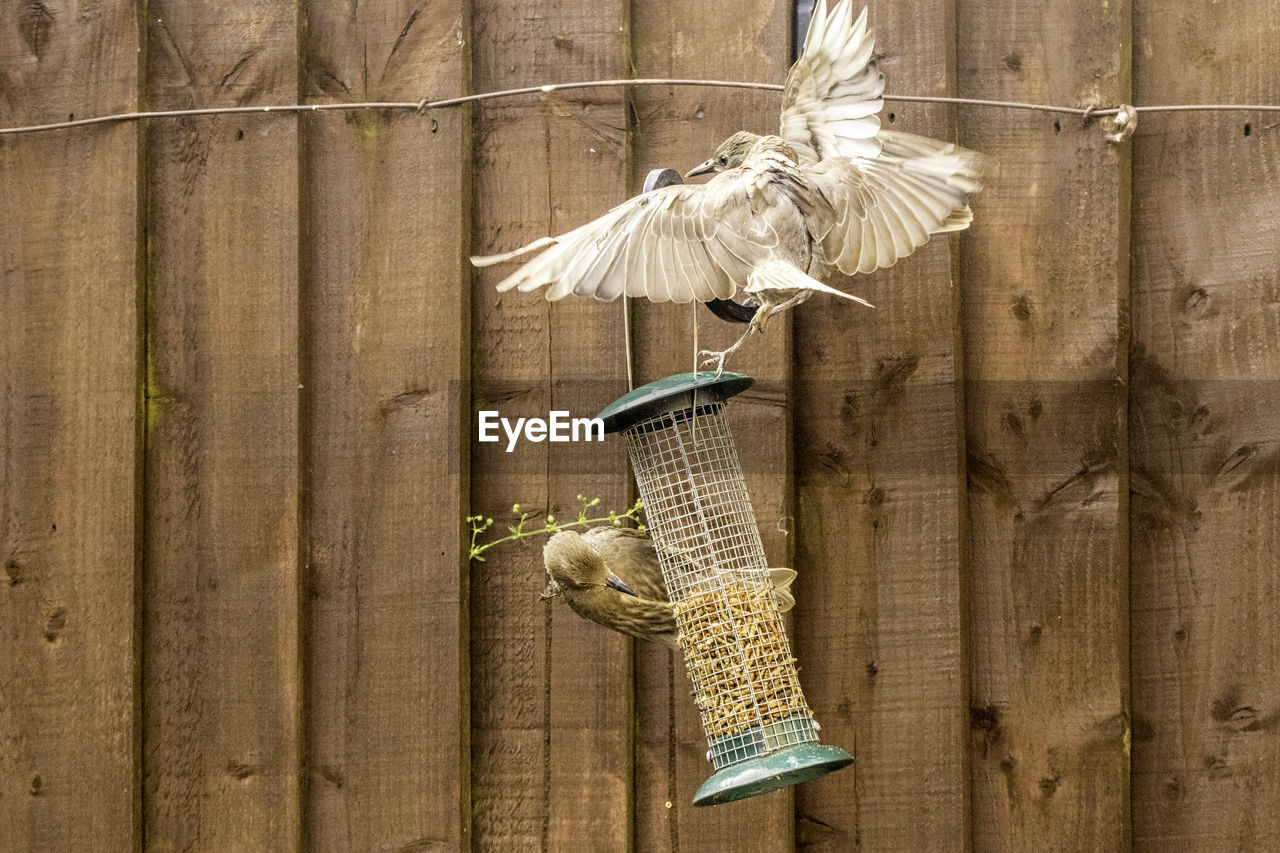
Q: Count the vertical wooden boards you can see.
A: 8